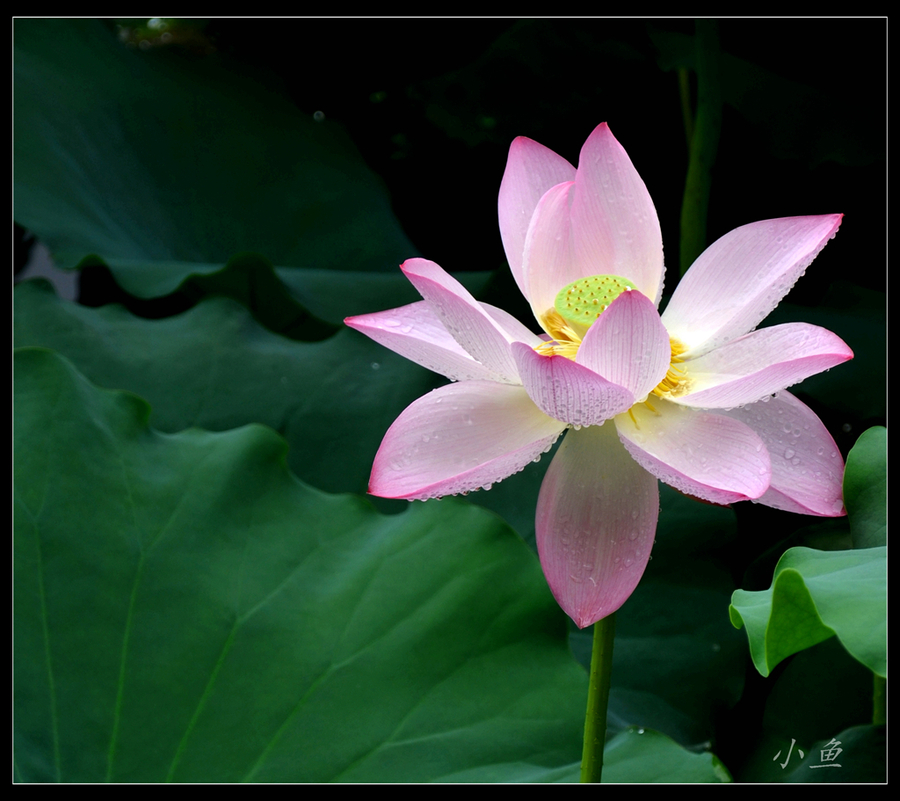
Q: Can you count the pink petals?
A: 13